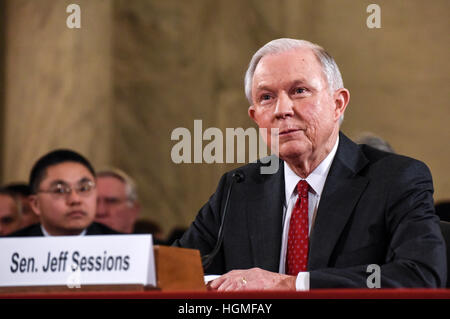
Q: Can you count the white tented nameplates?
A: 1